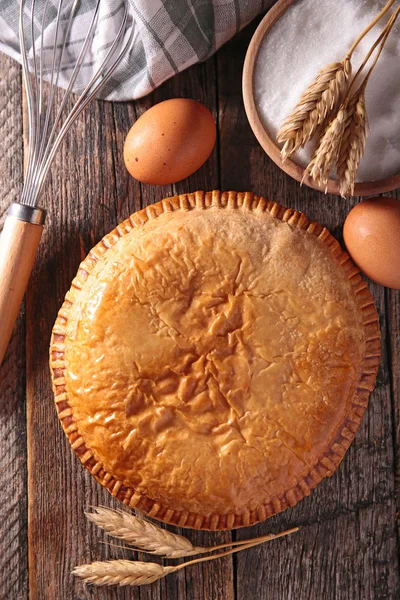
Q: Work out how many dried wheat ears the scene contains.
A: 5